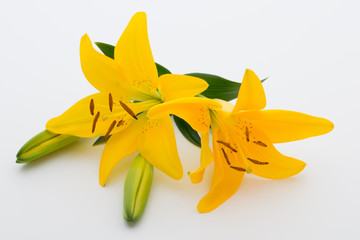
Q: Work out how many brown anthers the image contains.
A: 12